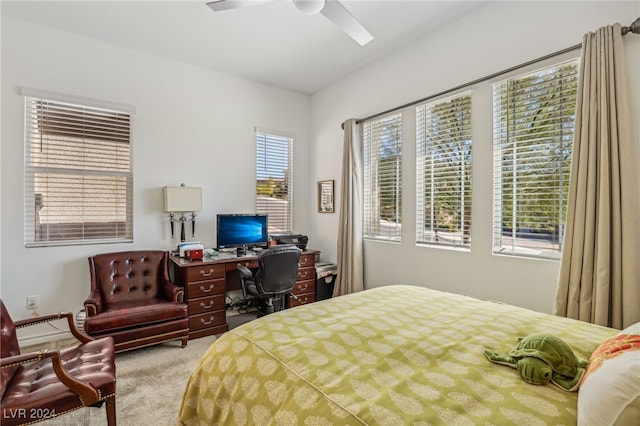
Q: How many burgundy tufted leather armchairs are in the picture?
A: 2